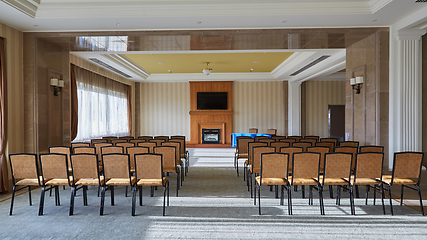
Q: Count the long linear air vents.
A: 2